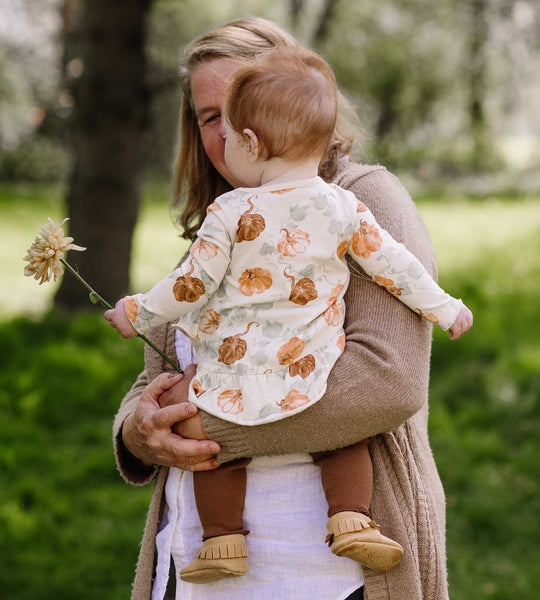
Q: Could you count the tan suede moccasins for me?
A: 2